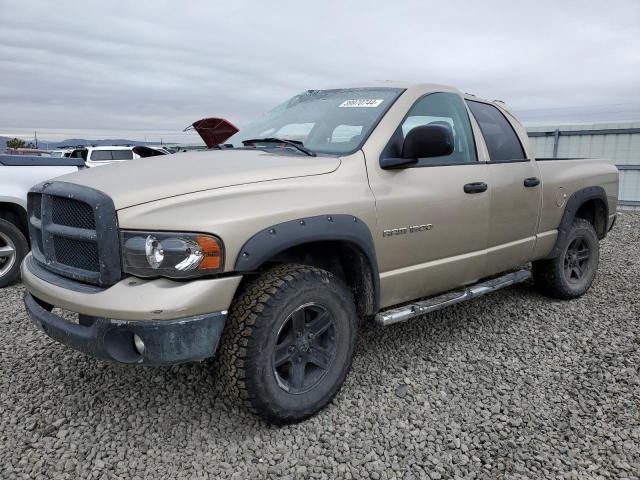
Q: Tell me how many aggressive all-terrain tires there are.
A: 2